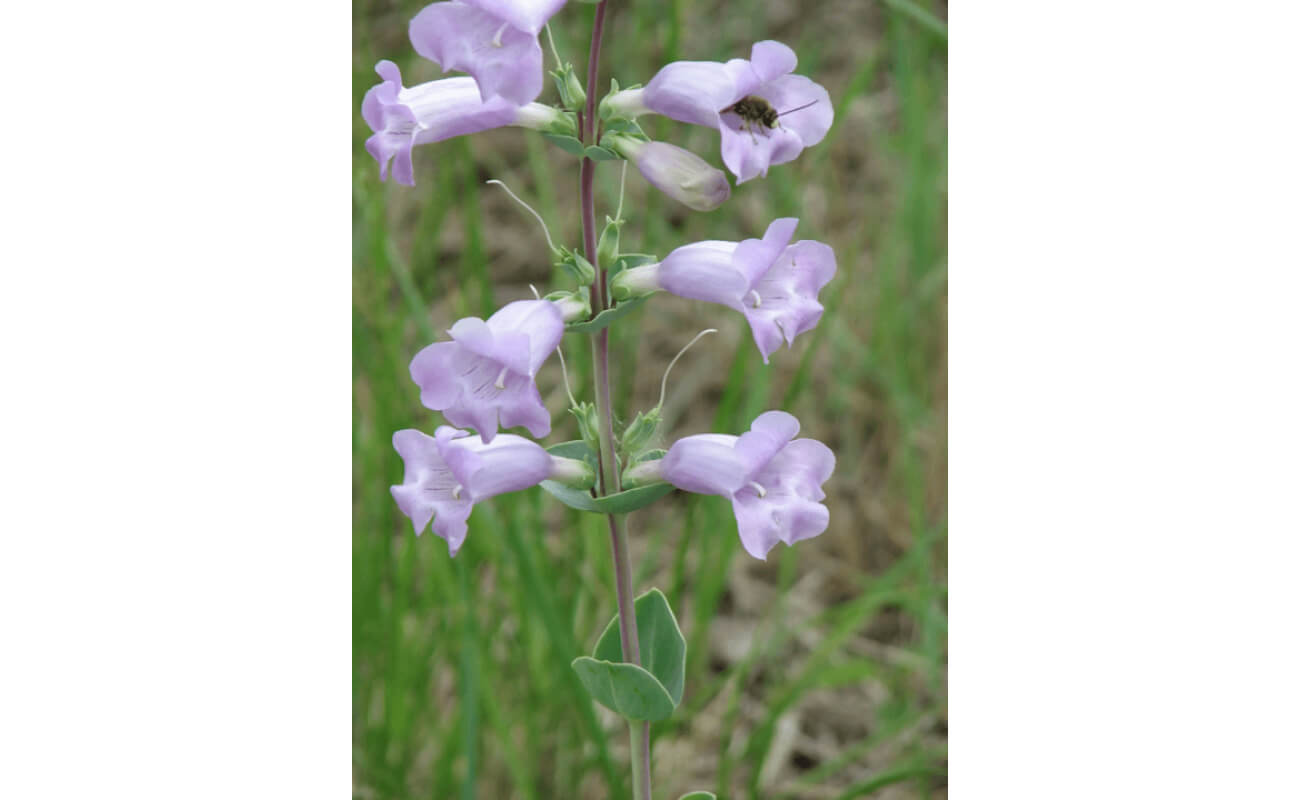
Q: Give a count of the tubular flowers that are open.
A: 7